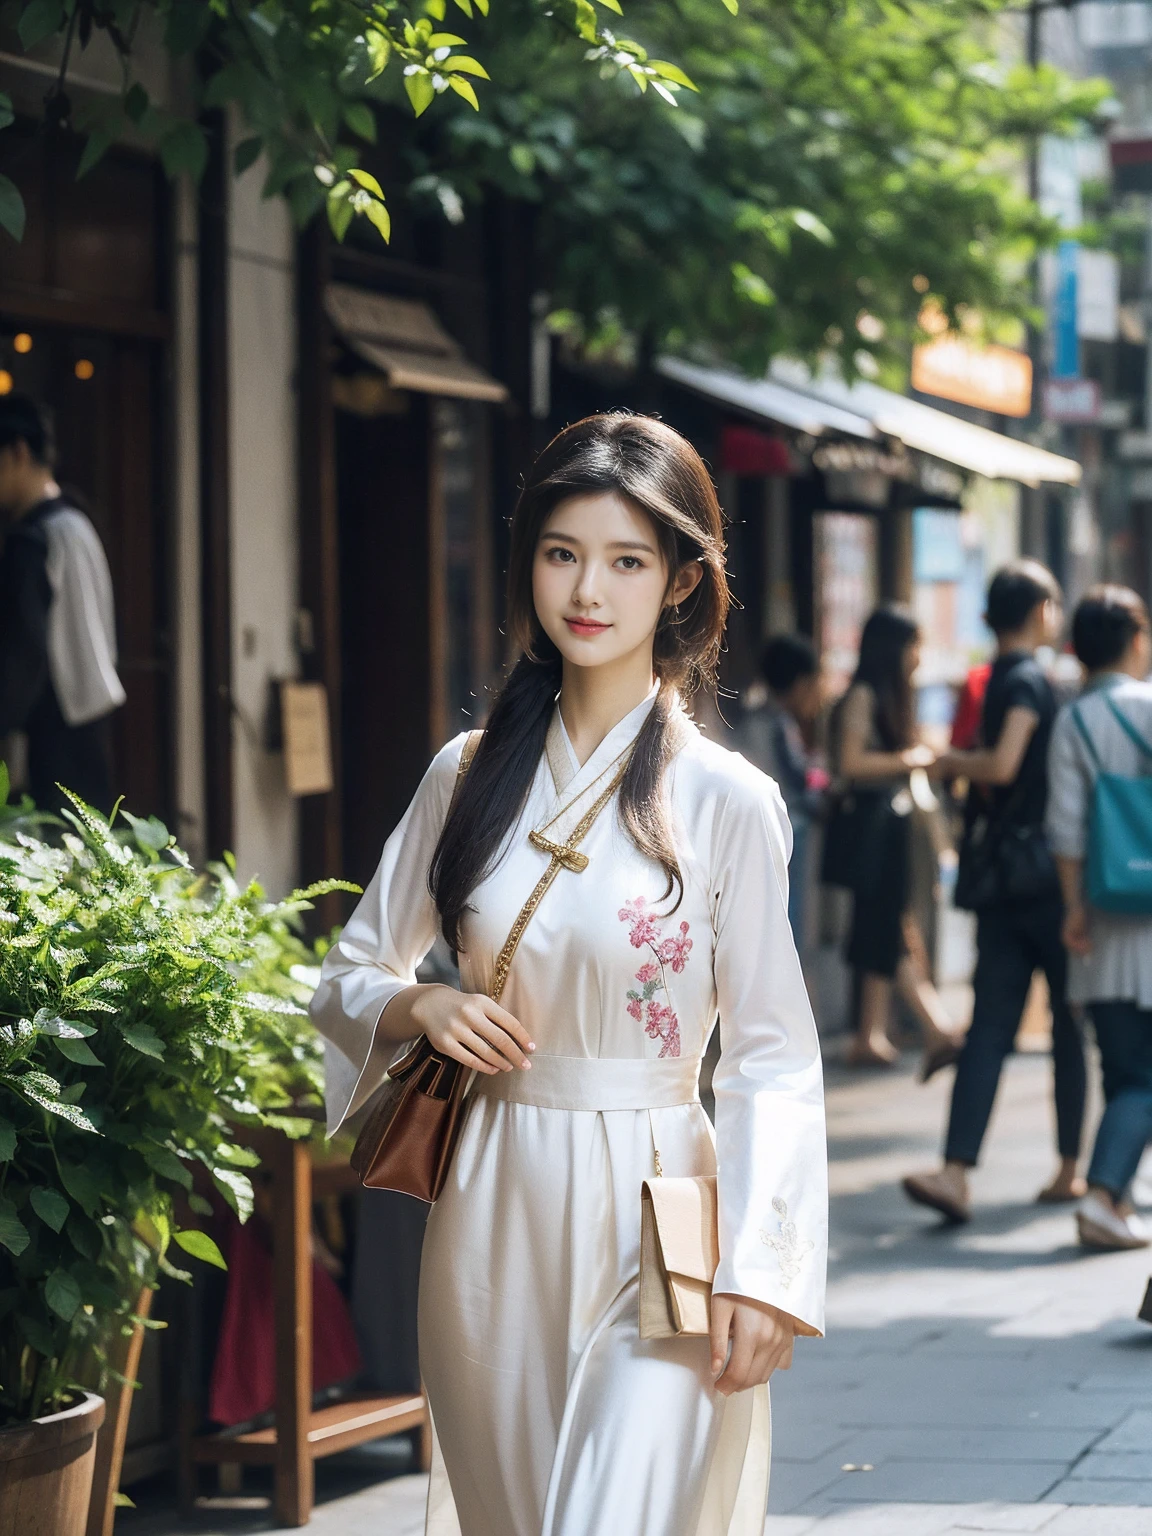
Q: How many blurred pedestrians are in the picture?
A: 5